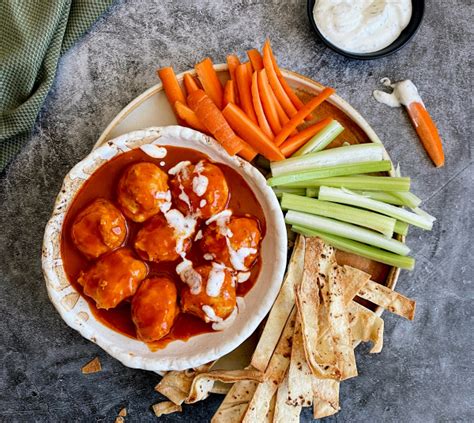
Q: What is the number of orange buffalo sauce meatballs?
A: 8